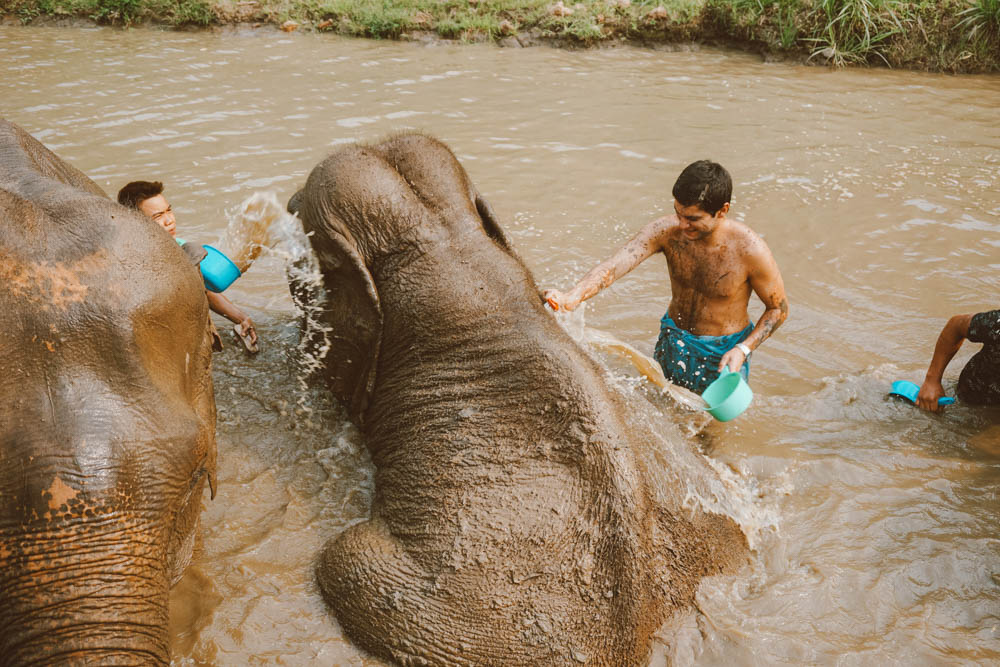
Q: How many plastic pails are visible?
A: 3